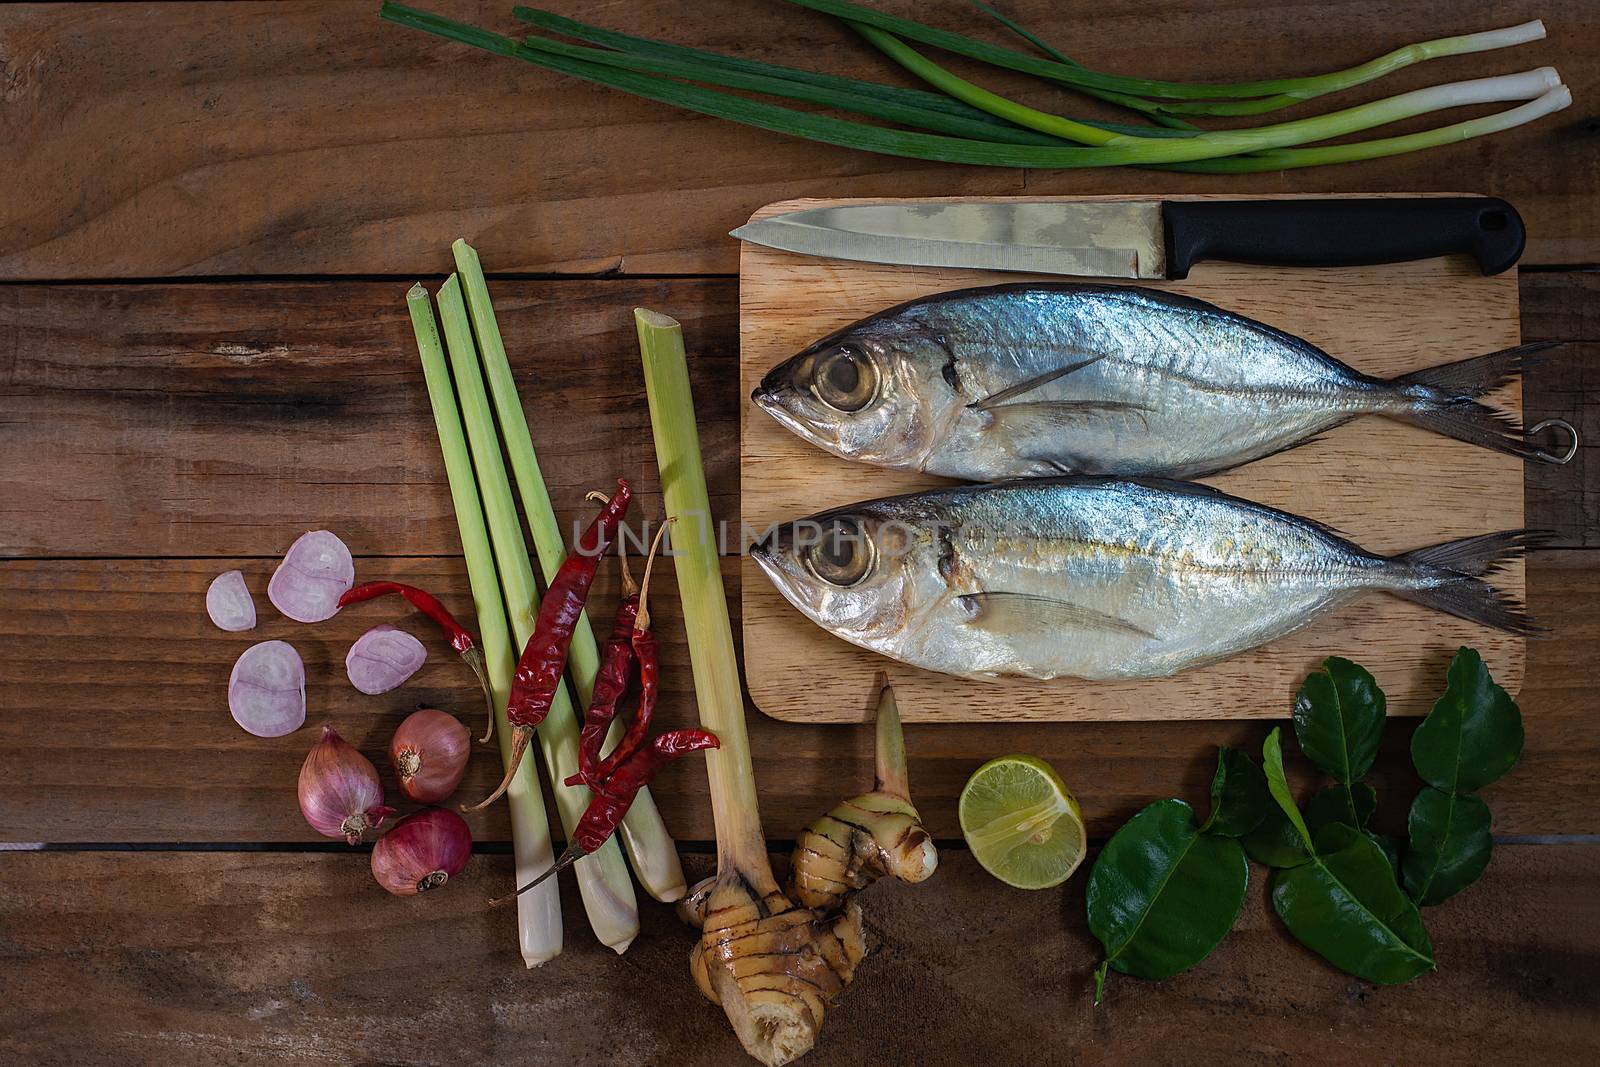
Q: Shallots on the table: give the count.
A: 3